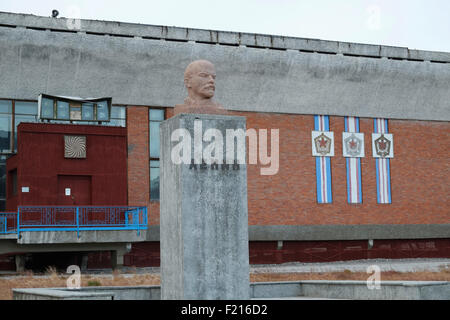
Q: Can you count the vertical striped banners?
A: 3